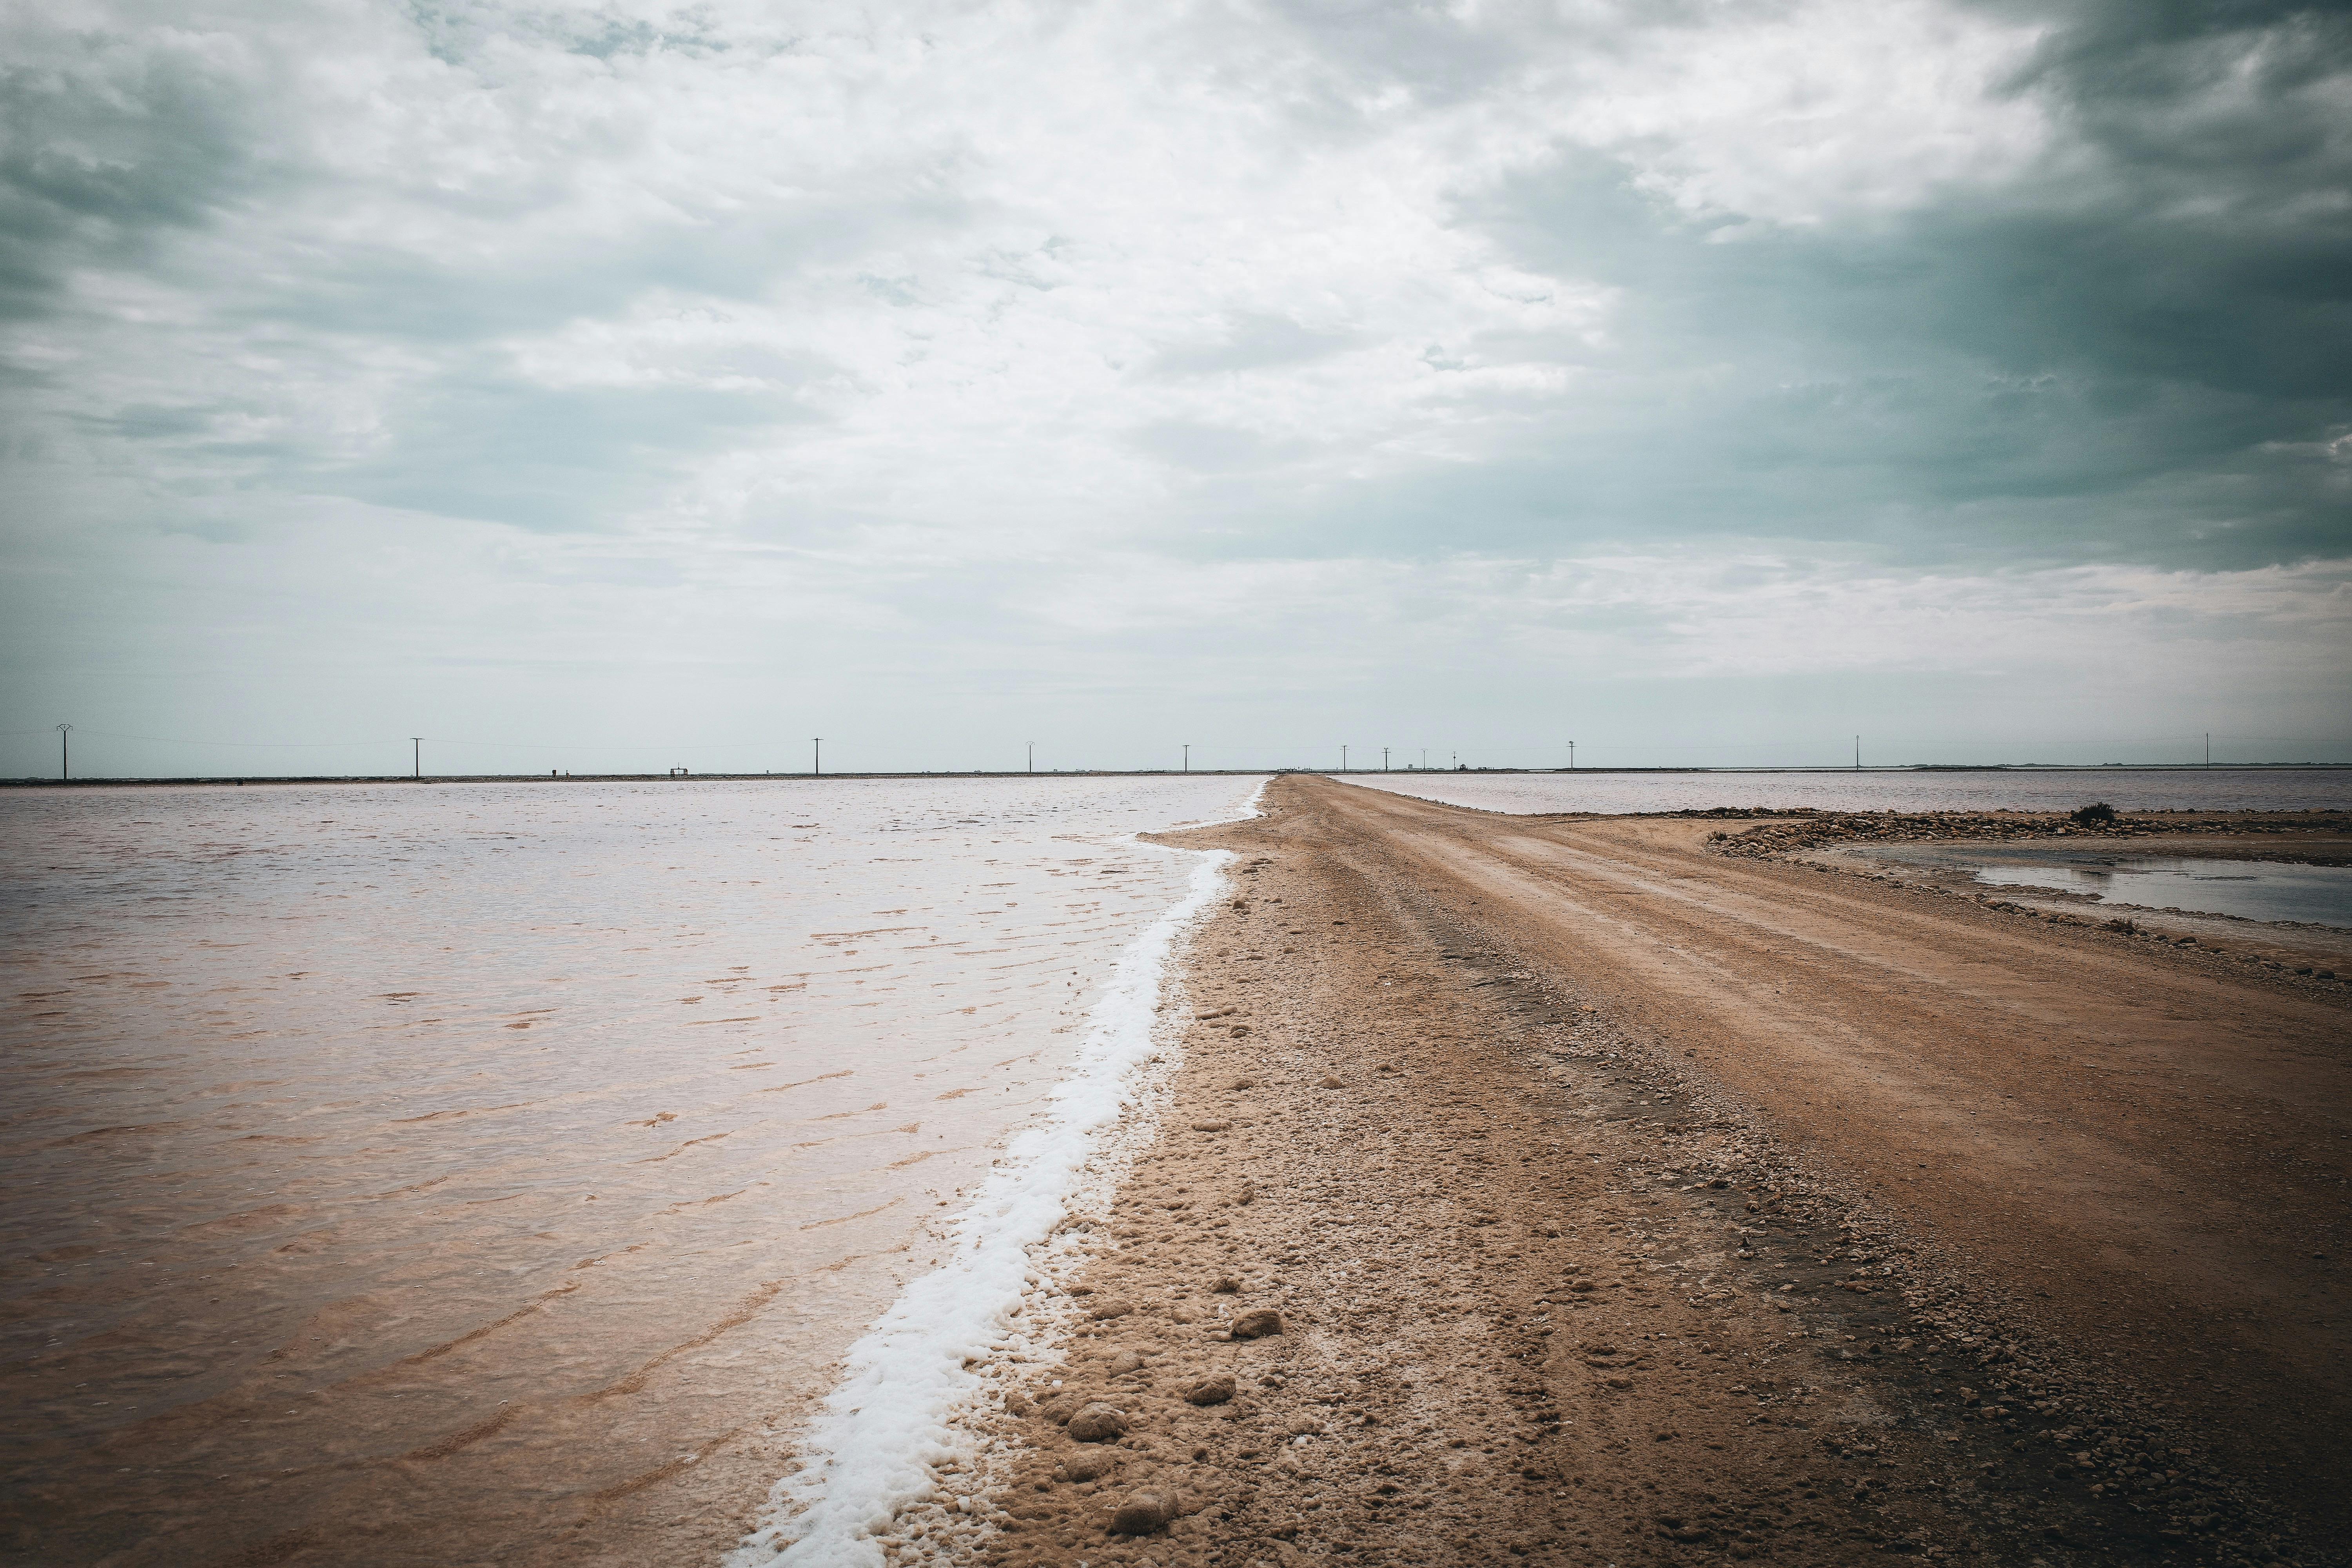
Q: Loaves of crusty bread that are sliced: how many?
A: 0